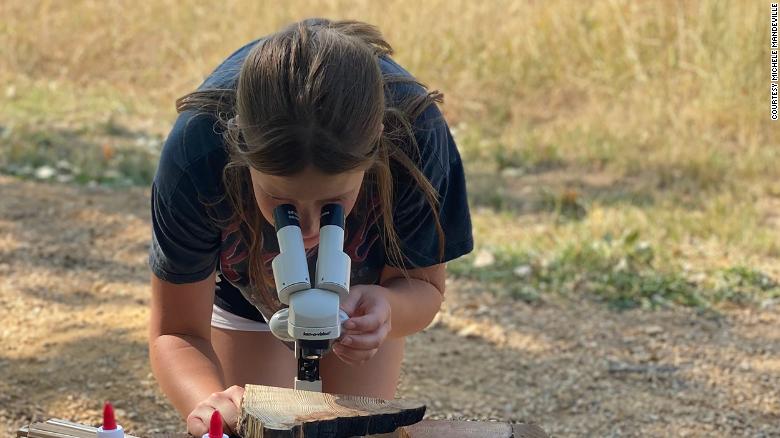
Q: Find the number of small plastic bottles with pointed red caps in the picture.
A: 2